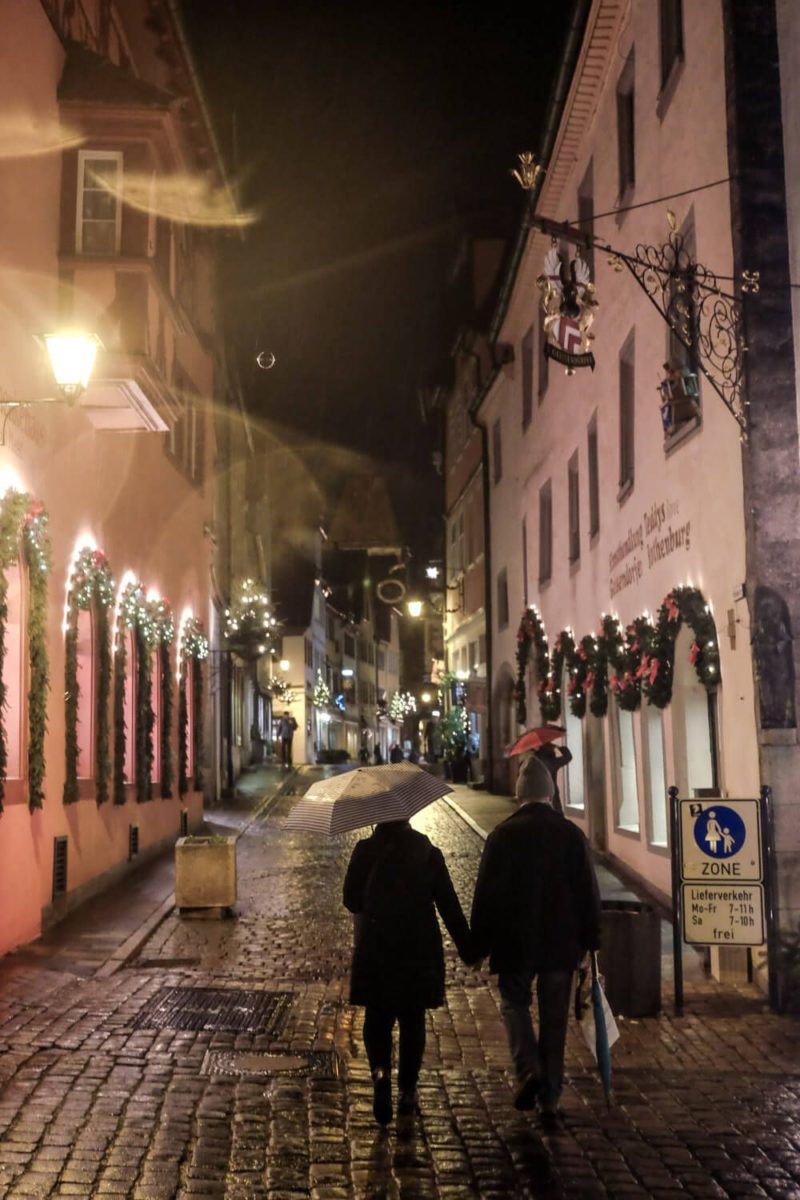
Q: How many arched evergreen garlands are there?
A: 11